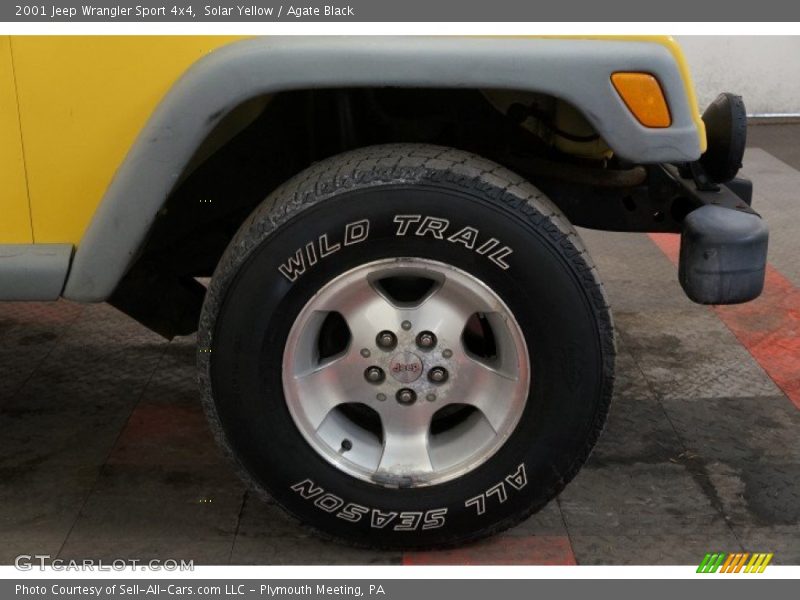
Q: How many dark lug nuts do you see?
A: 5